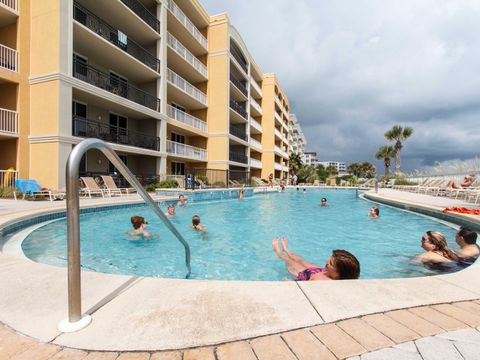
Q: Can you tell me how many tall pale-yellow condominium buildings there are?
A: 1